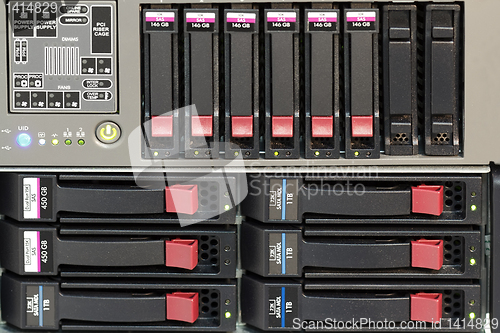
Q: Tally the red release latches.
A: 12